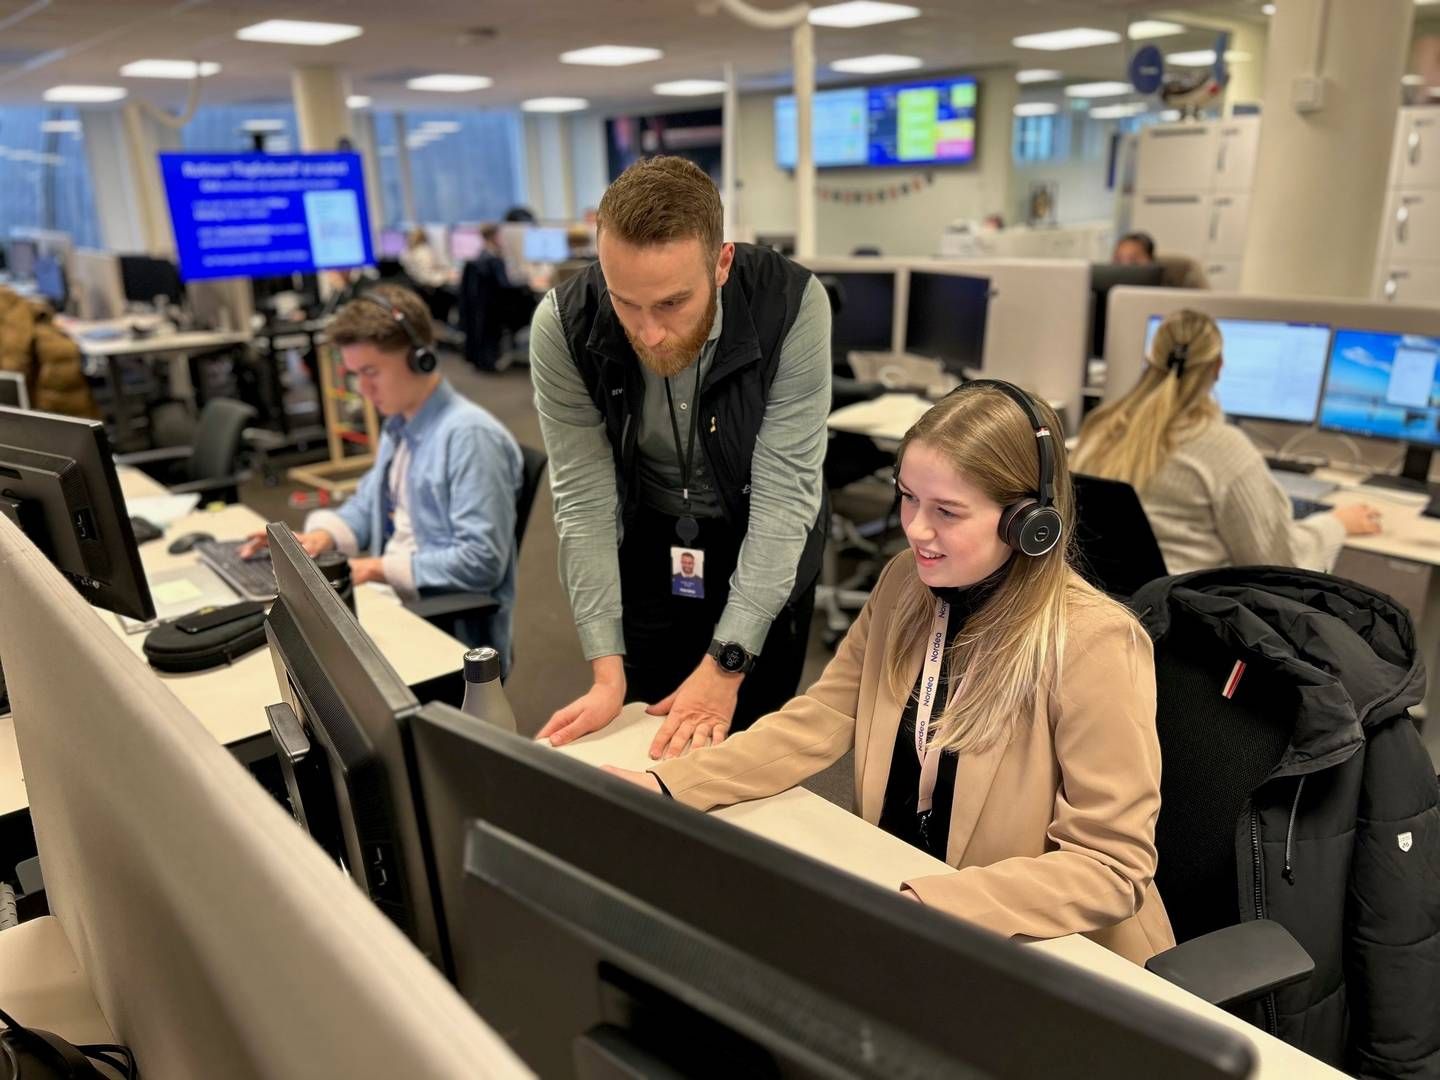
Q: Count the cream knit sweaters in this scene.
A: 1